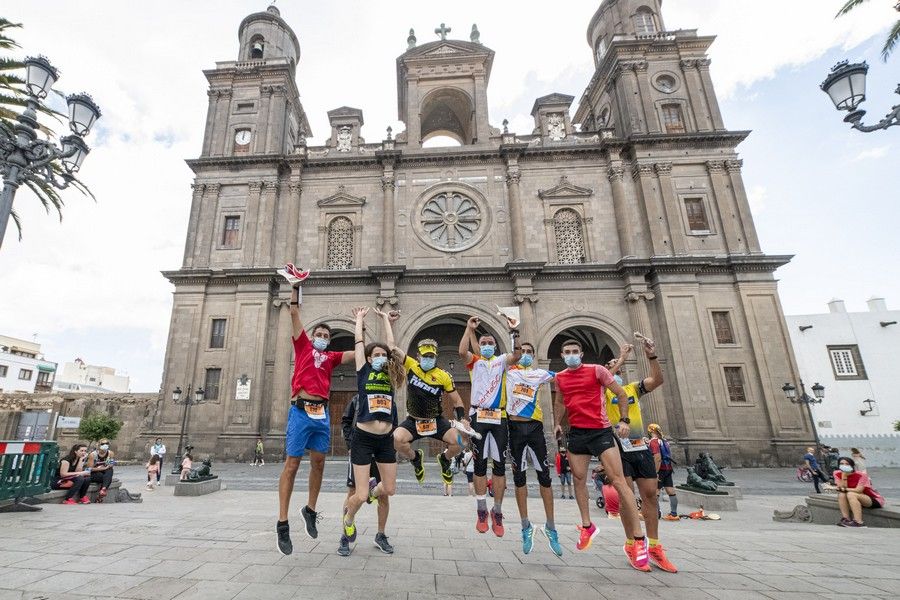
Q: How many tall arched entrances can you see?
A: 3